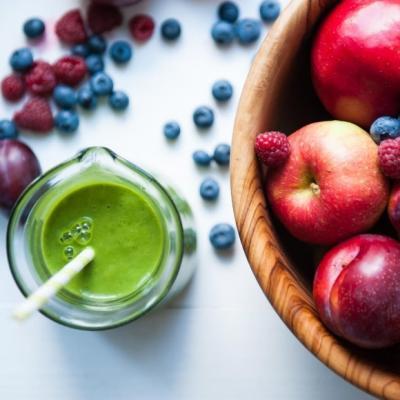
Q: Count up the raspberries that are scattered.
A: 7